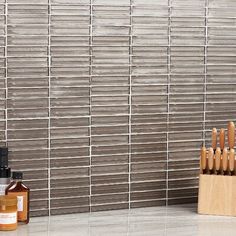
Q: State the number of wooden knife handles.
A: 8